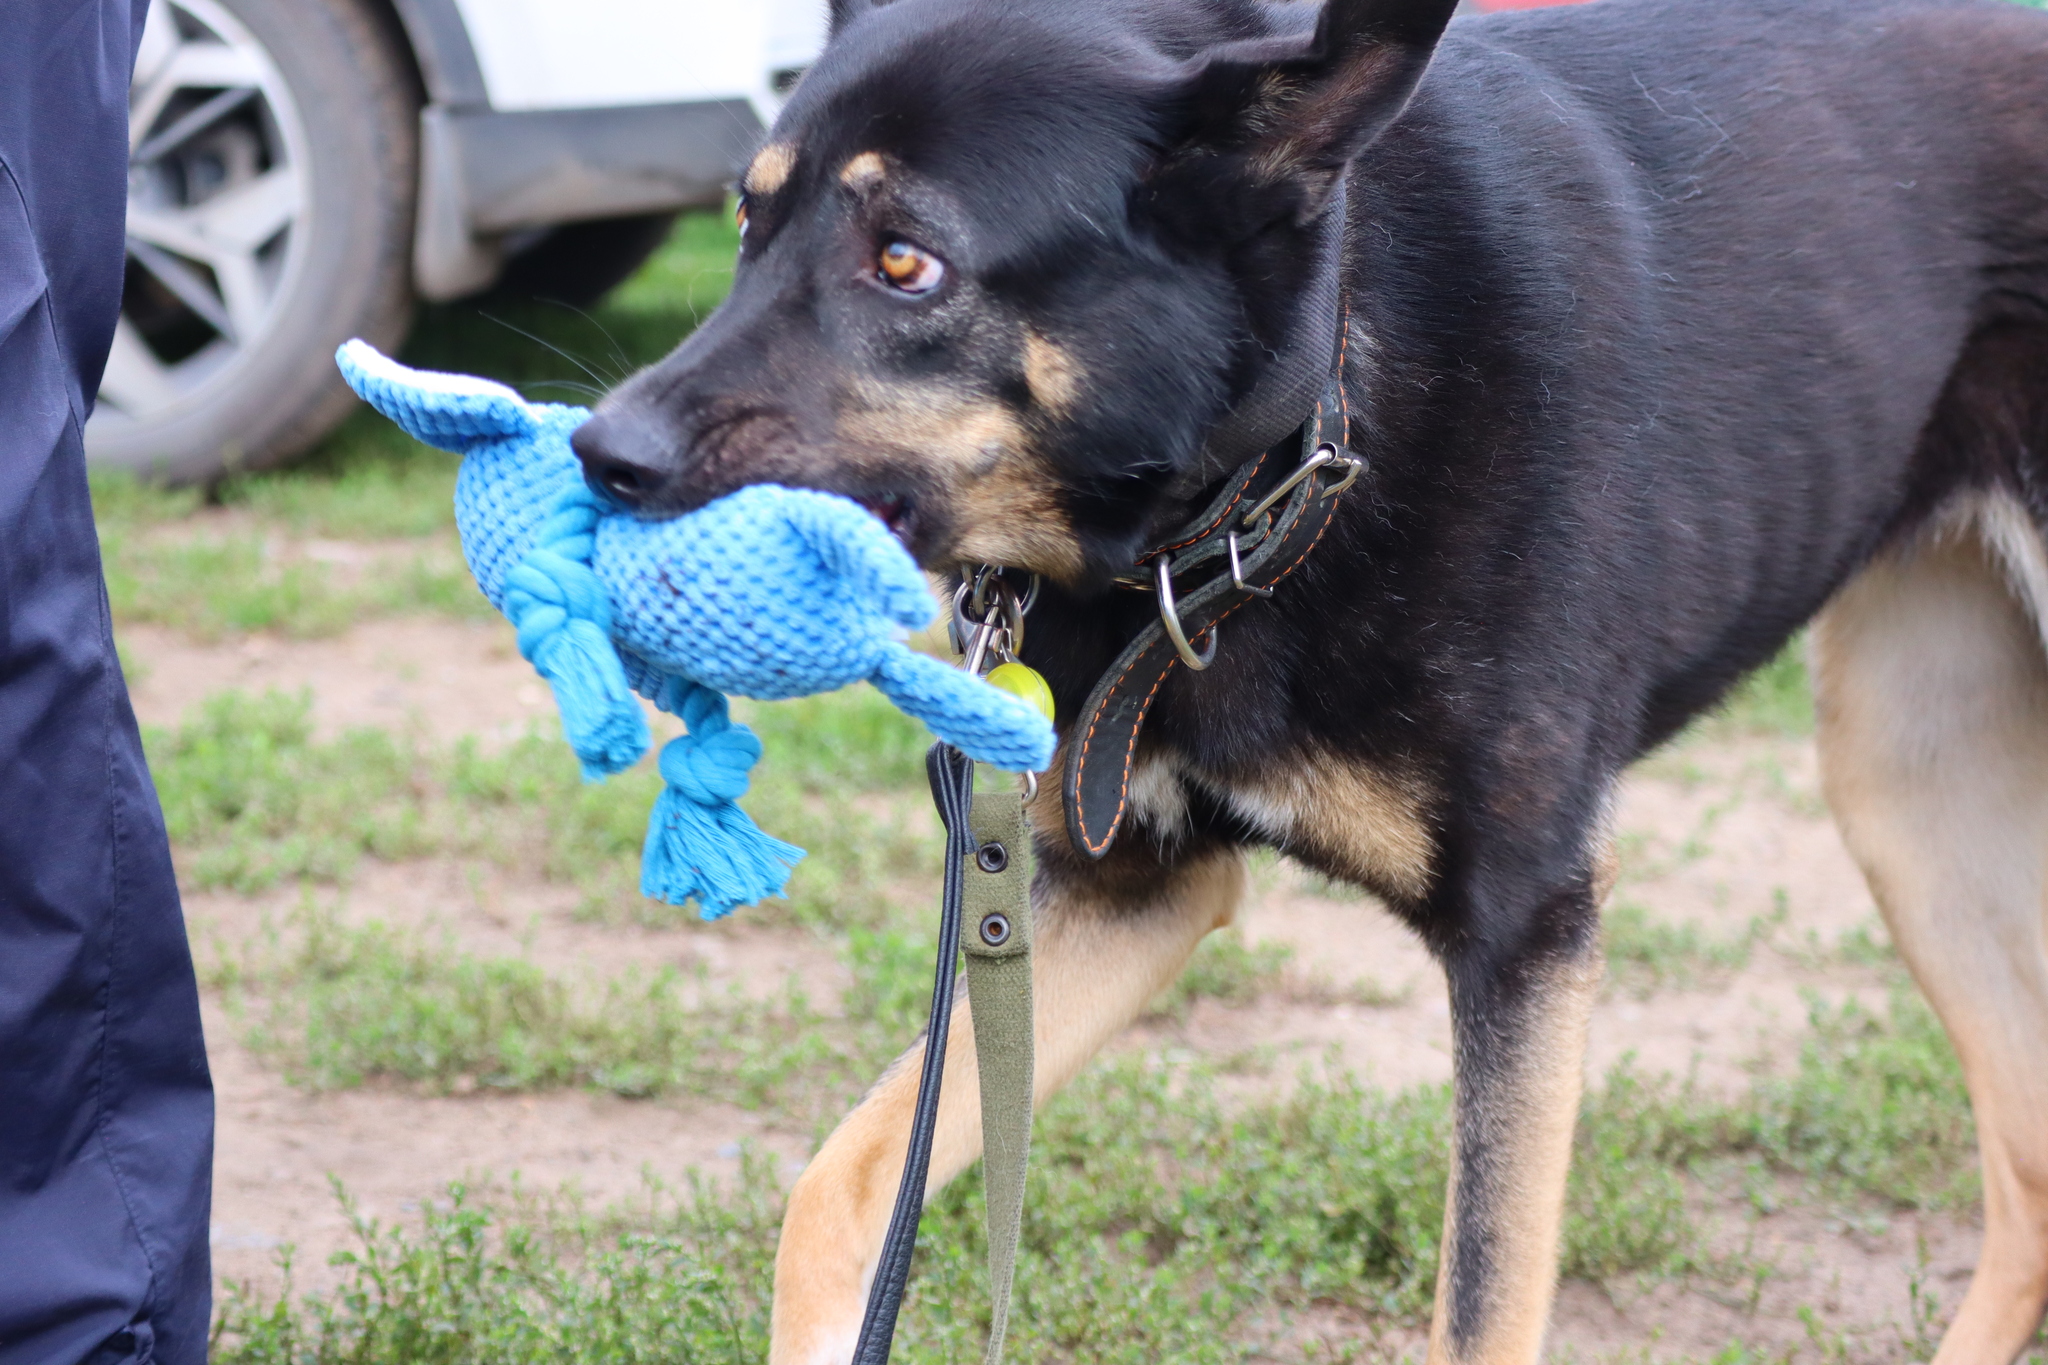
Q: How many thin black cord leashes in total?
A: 1